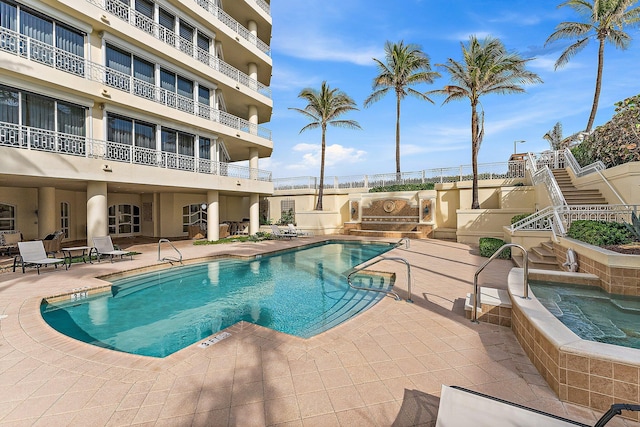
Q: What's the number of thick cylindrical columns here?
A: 4